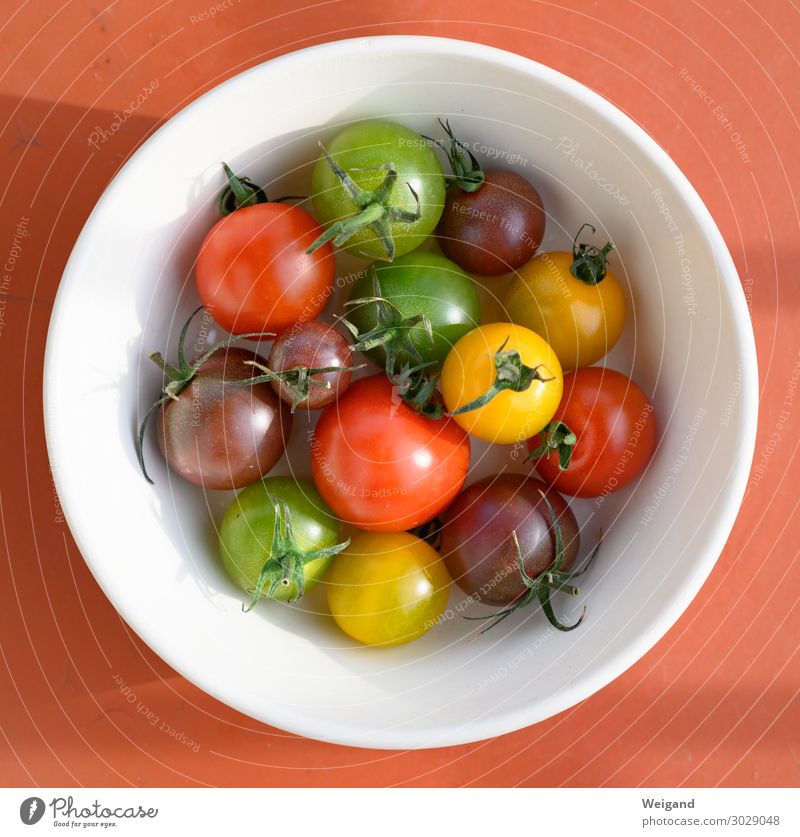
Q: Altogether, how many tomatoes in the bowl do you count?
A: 13